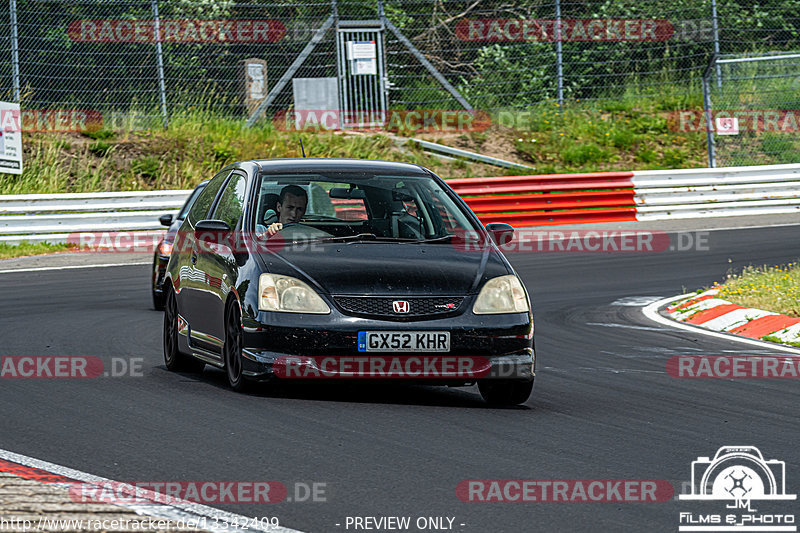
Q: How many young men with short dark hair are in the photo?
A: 1